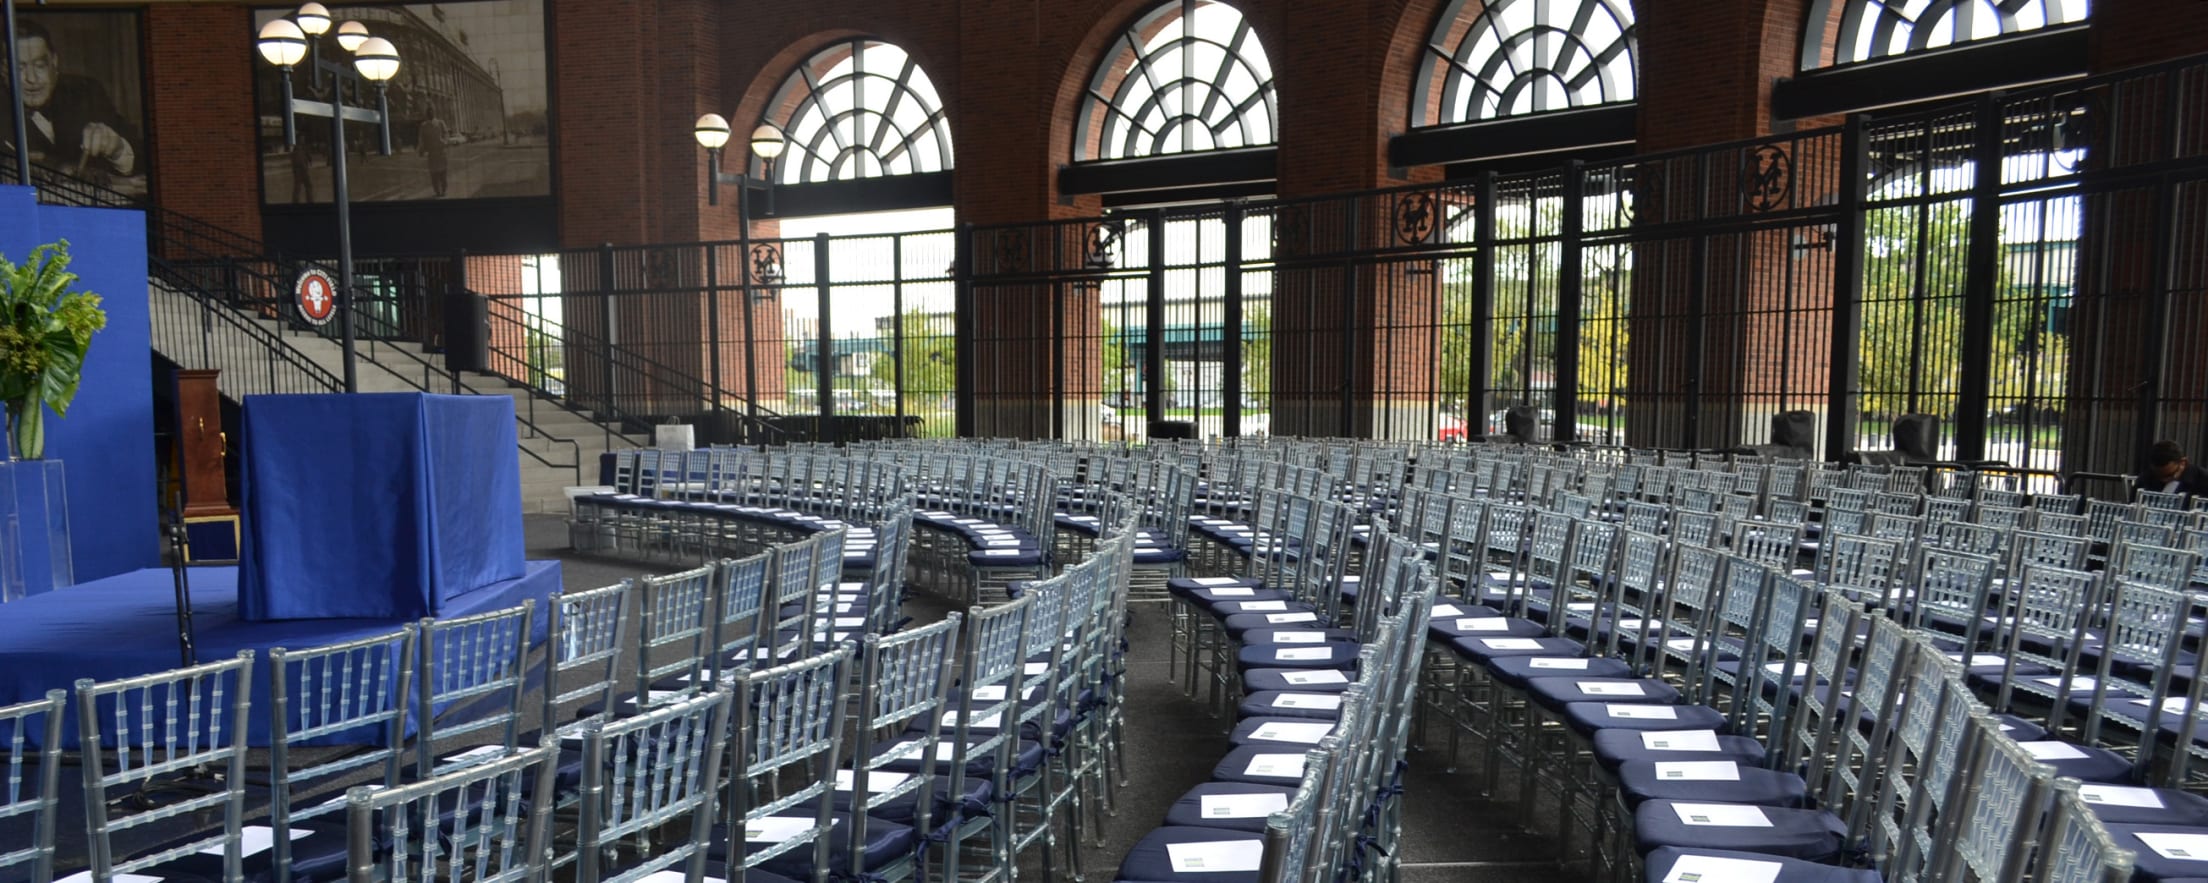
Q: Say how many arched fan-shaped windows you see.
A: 4